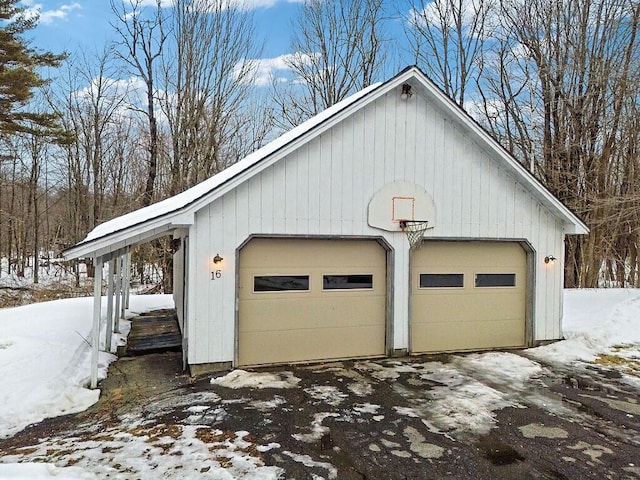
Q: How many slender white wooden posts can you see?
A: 5